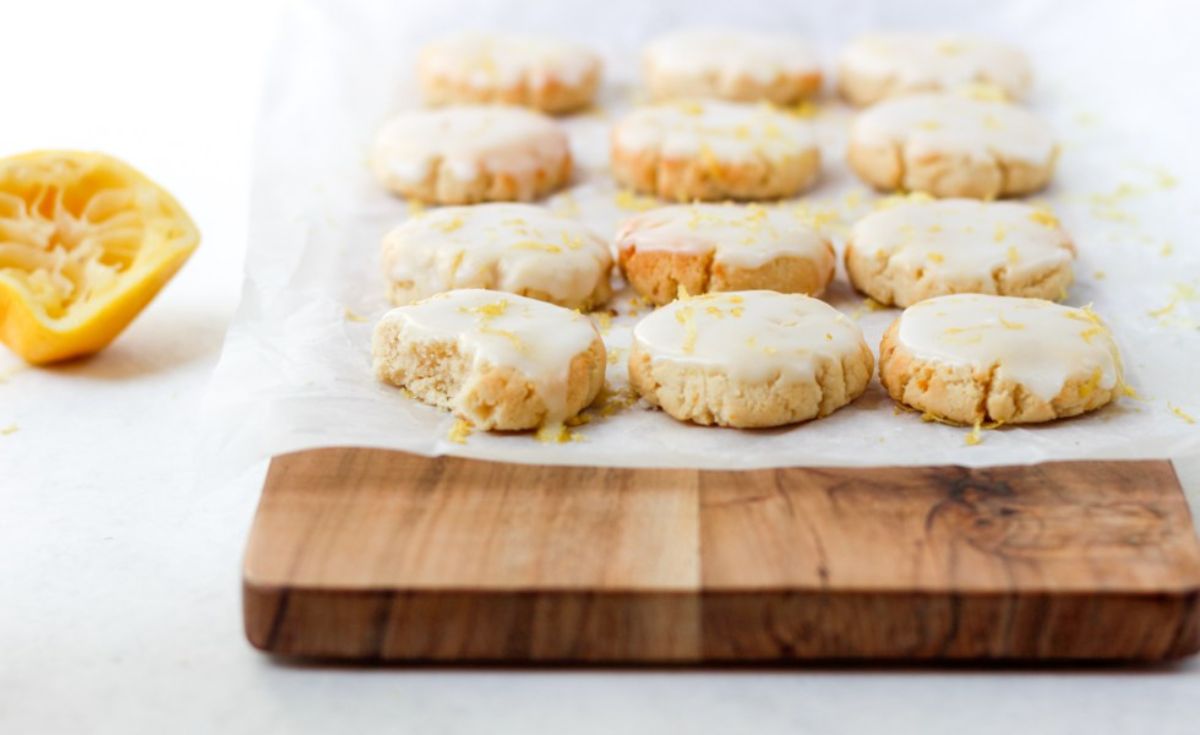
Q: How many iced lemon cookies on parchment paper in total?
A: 12